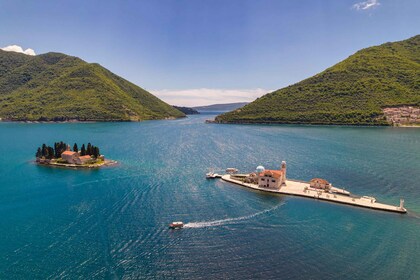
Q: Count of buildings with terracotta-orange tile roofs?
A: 4